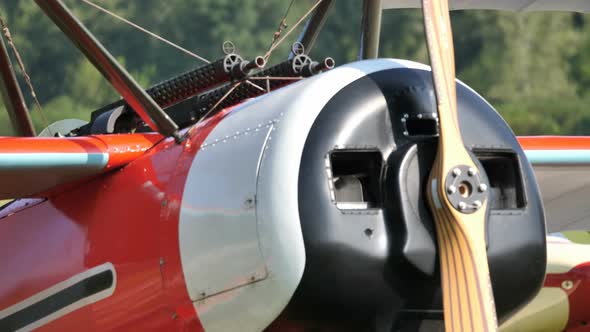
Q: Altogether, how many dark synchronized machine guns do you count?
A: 2